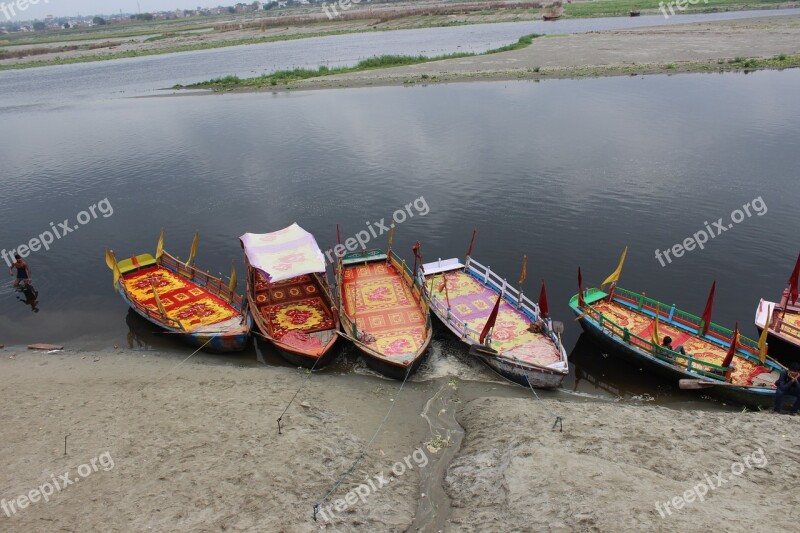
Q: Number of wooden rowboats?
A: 6